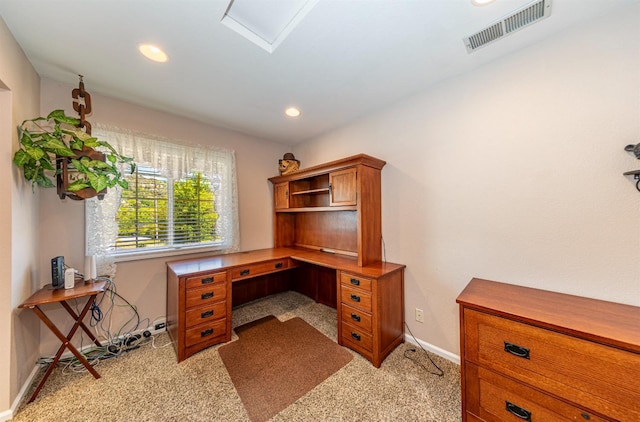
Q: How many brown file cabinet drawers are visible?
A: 2